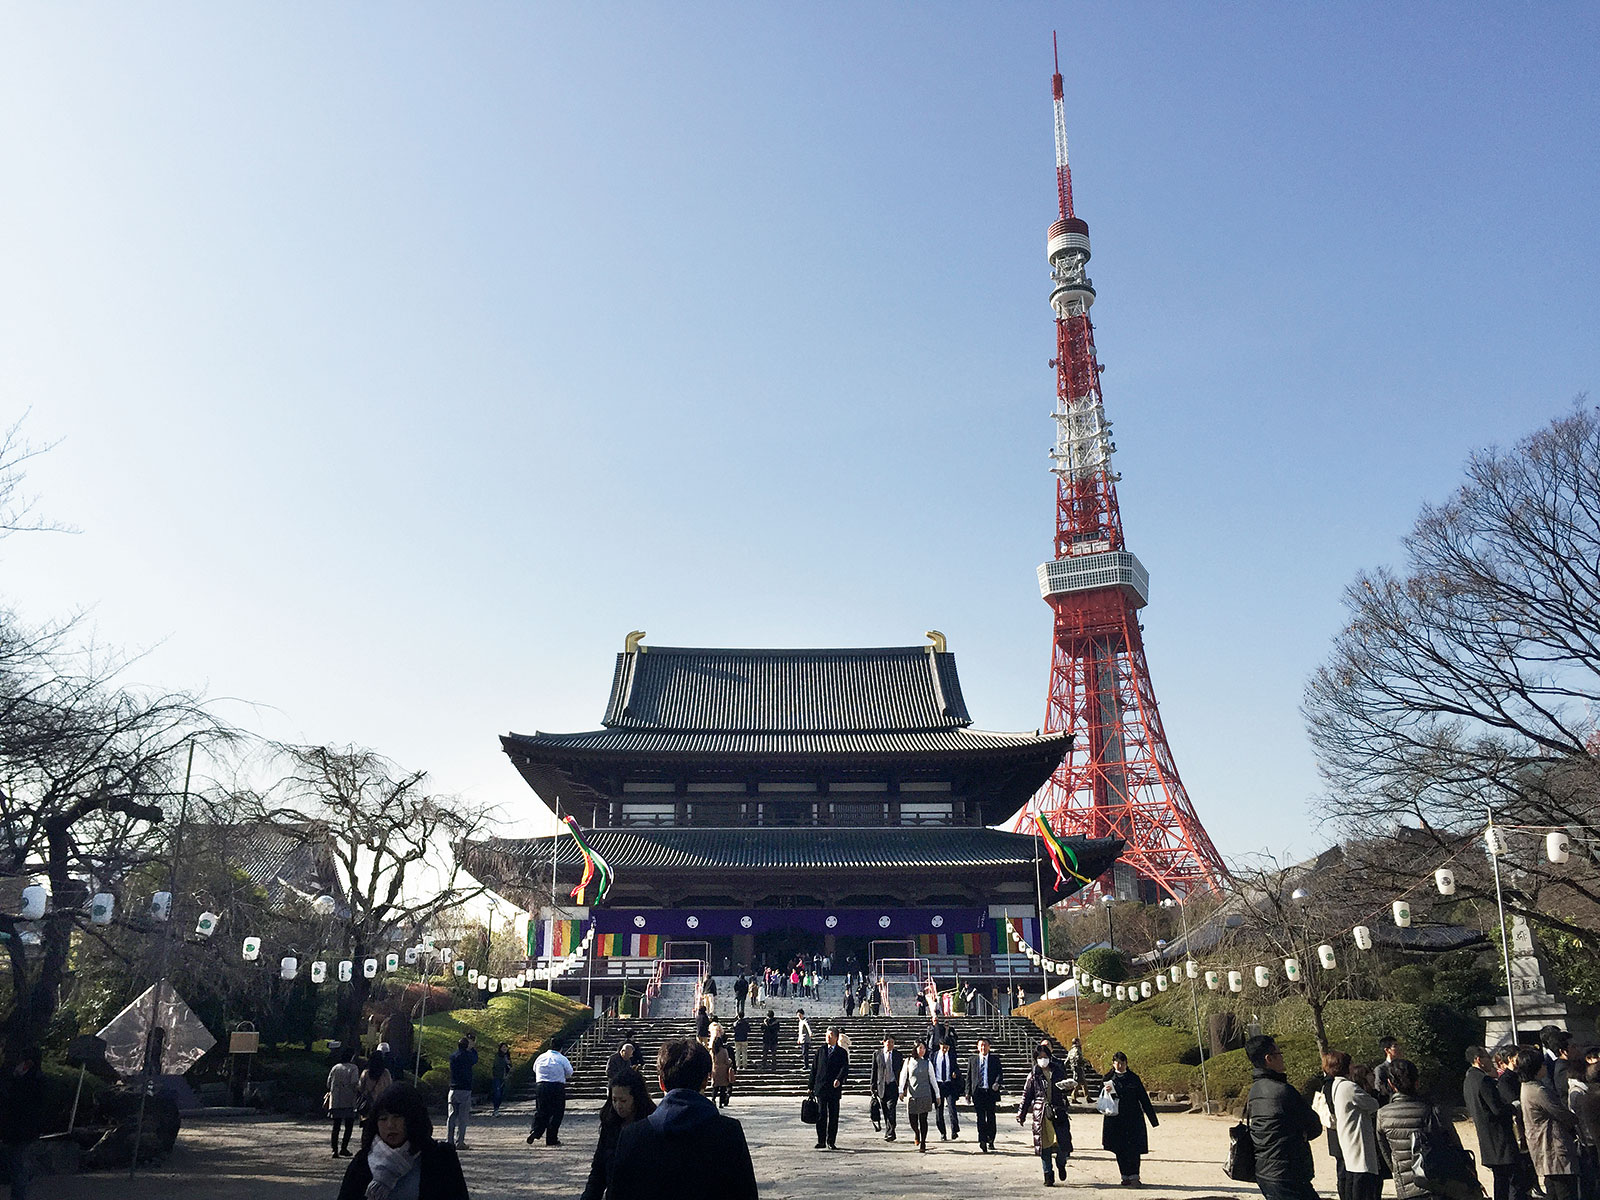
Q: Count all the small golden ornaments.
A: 2